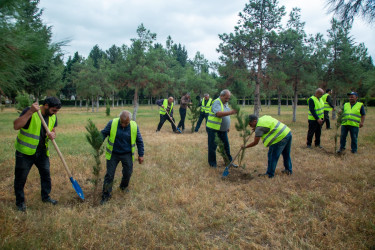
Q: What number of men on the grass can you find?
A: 10